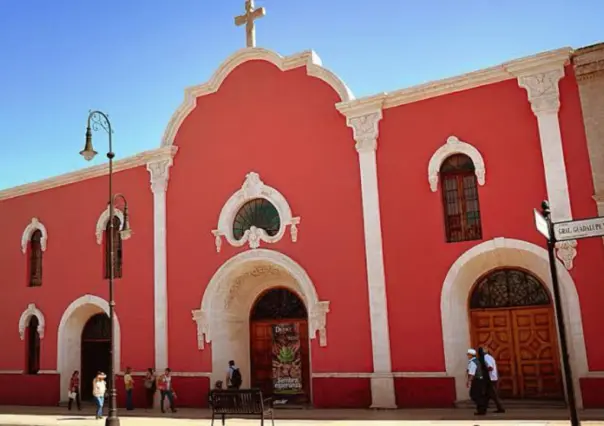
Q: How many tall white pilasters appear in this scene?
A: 3